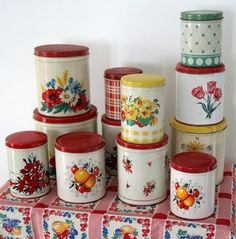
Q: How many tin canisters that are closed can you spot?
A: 12